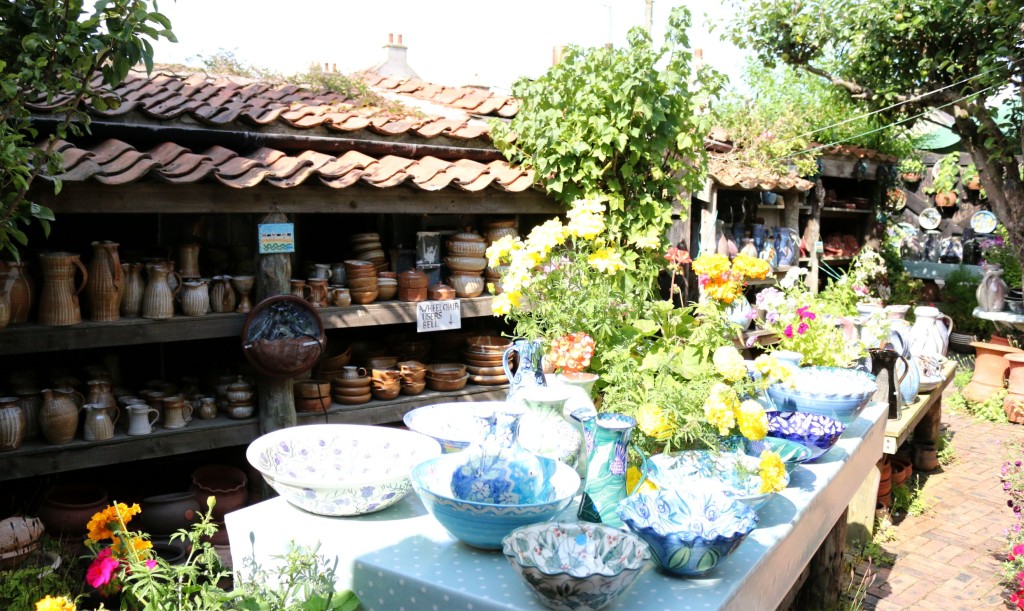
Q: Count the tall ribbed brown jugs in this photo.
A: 2